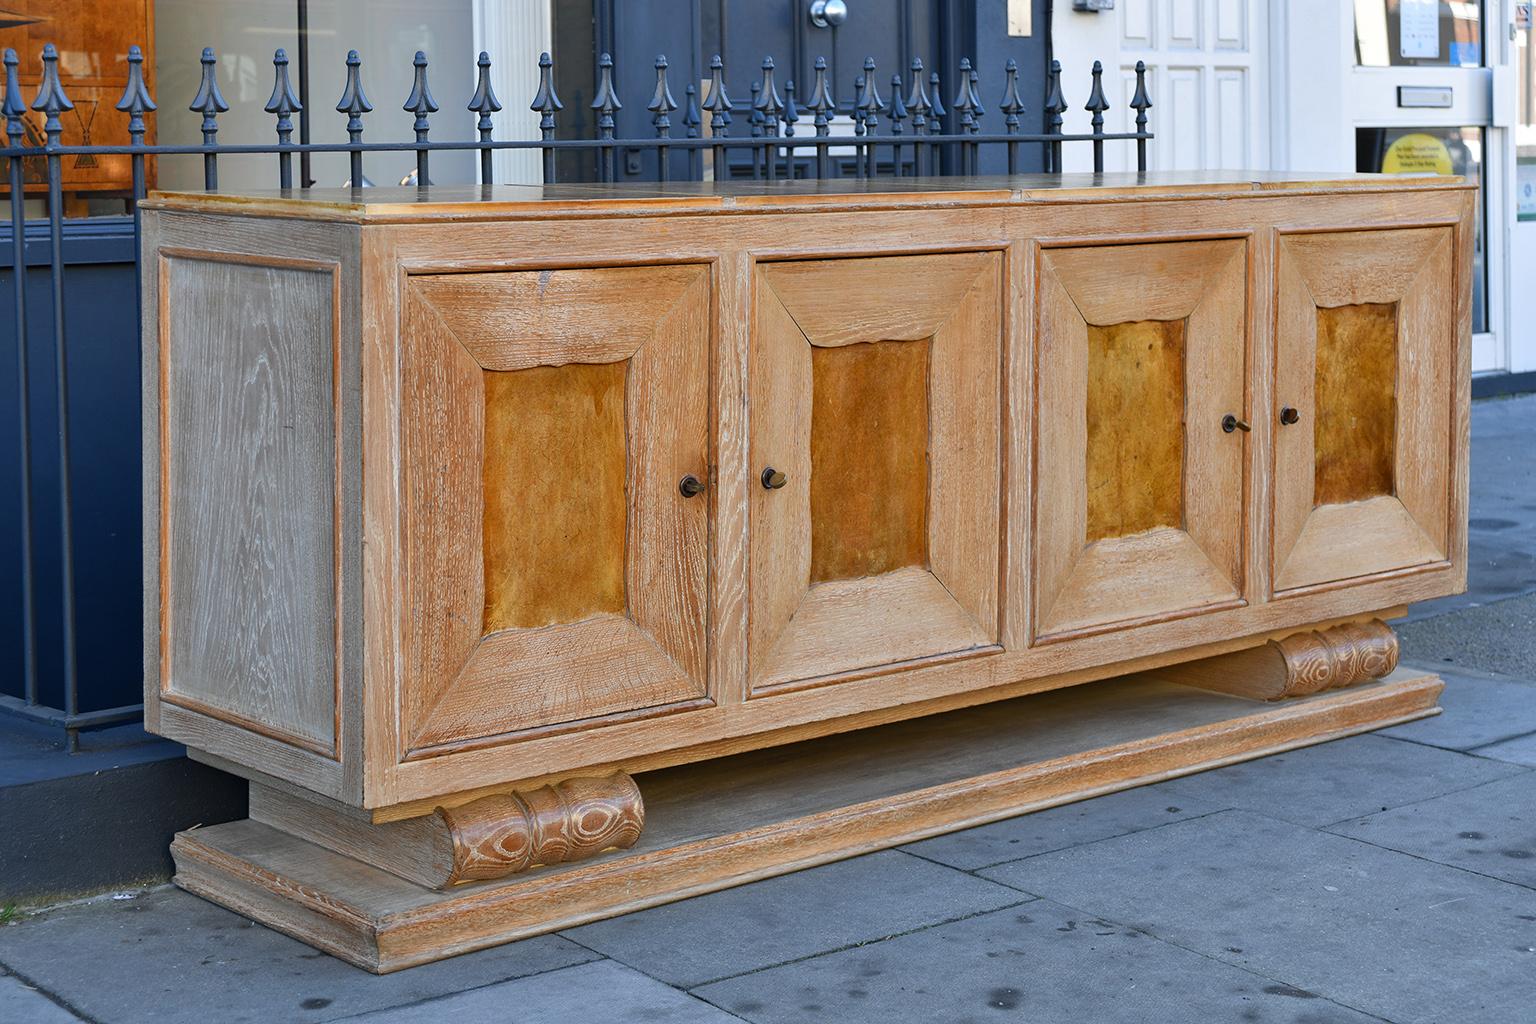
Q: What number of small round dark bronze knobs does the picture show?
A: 4